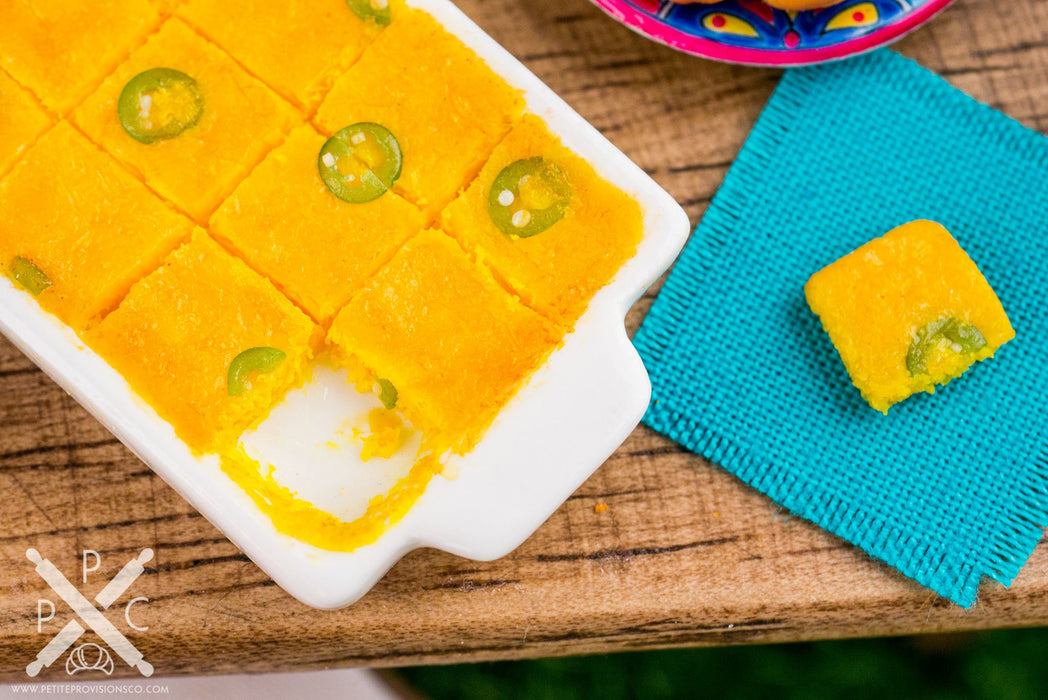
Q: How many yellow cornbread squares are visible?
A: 11